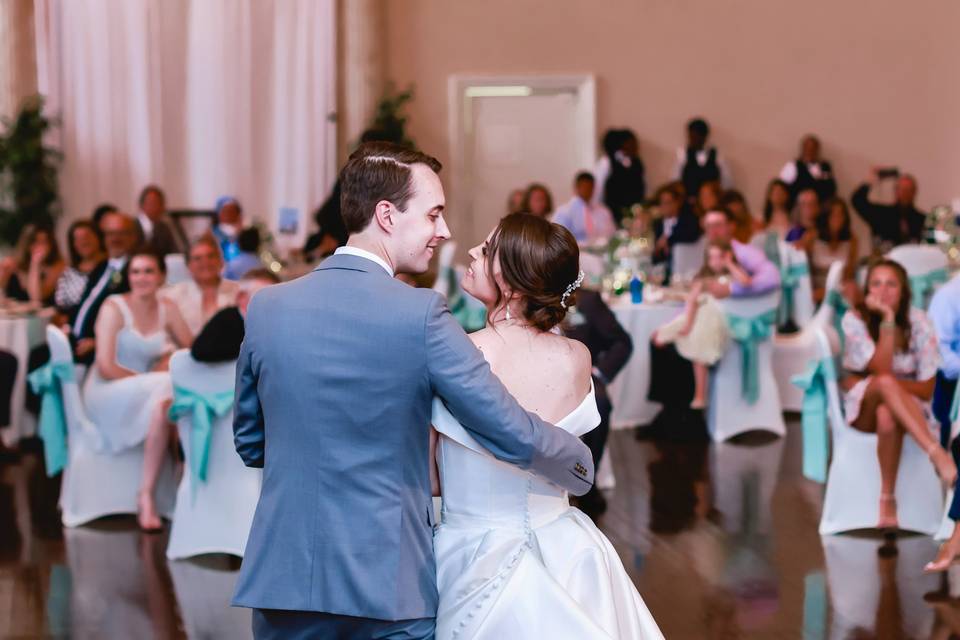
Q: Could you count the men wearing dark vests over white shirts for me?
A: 3